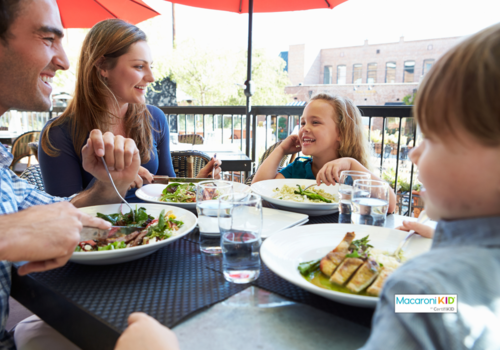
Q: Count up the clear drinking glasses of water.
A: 4